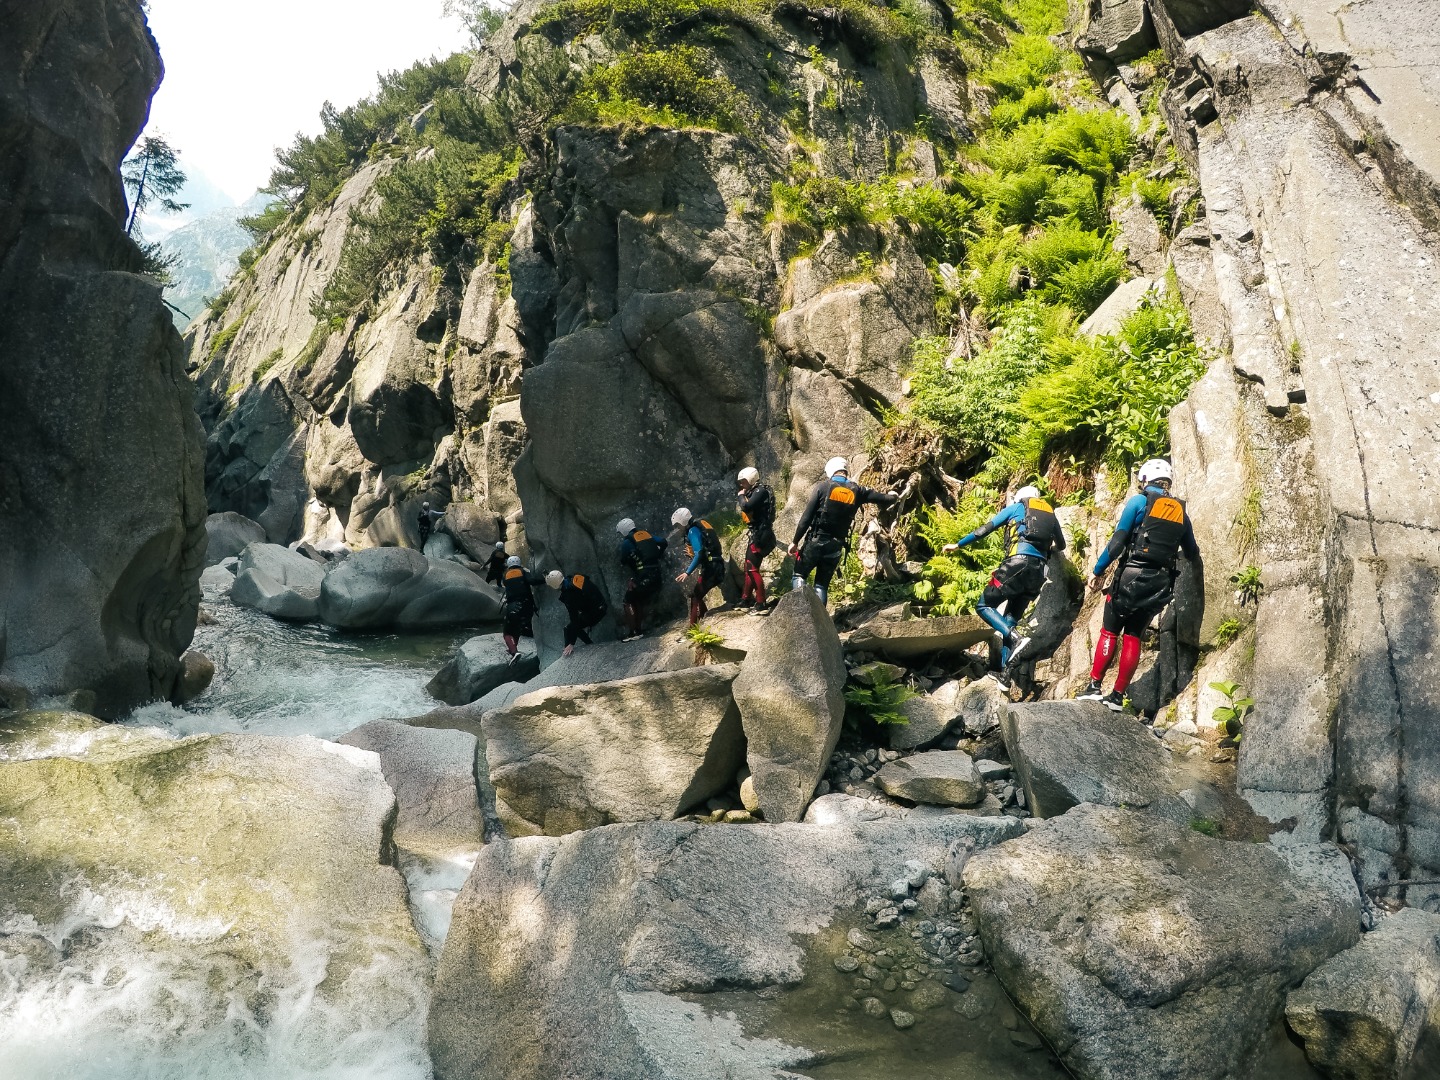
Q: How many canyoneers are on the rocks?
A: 10